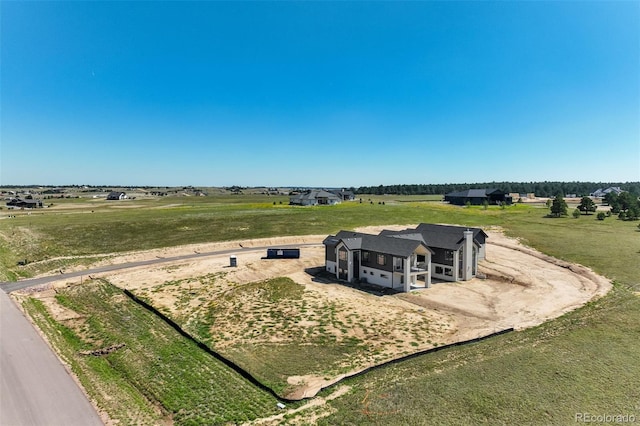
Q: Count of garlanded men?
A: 0